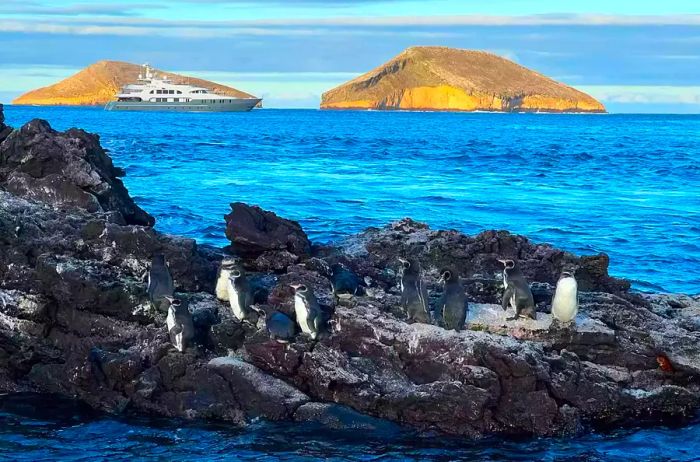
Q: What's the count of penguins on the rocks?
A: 11